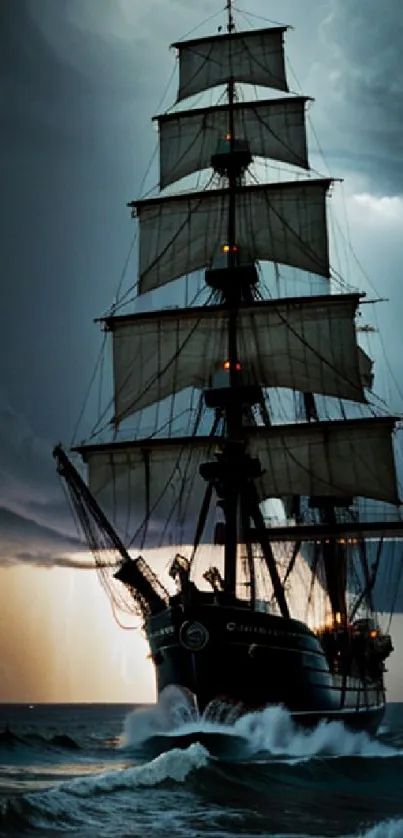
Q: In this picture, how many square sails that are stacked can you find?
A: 5